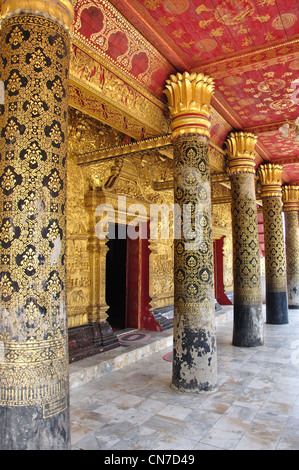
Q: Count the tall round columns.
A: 5